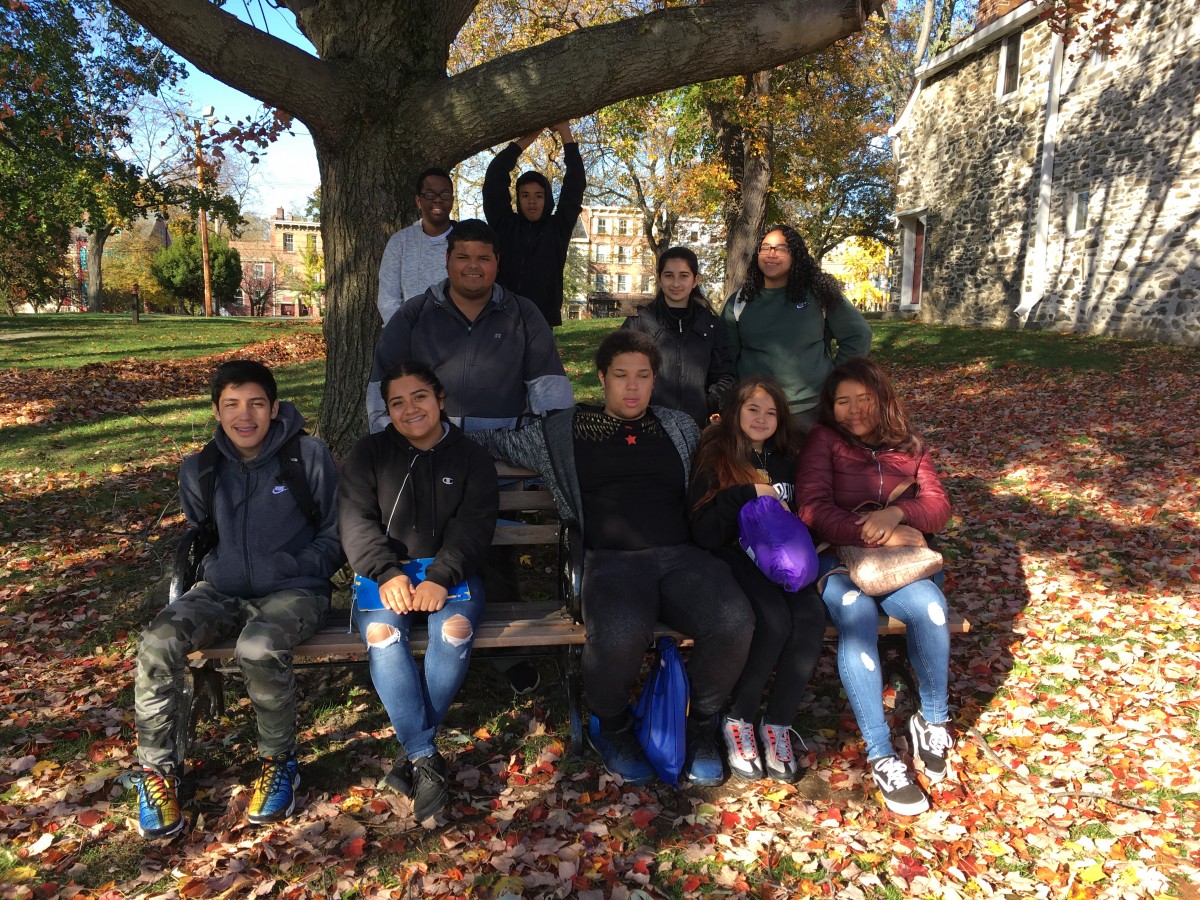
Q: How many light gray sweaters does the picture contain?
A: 1